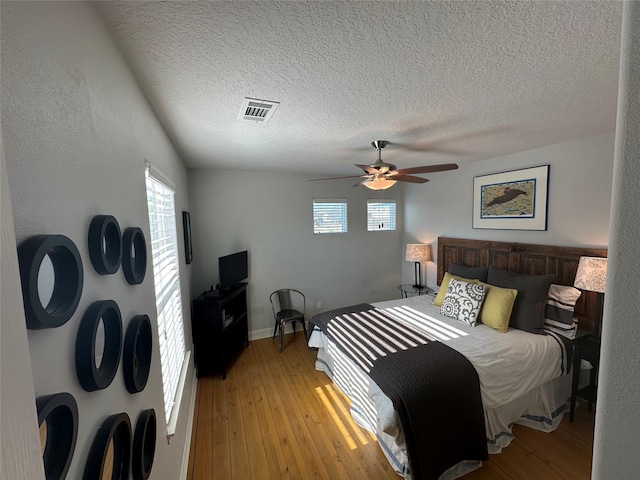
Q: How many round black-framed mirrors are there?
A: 8